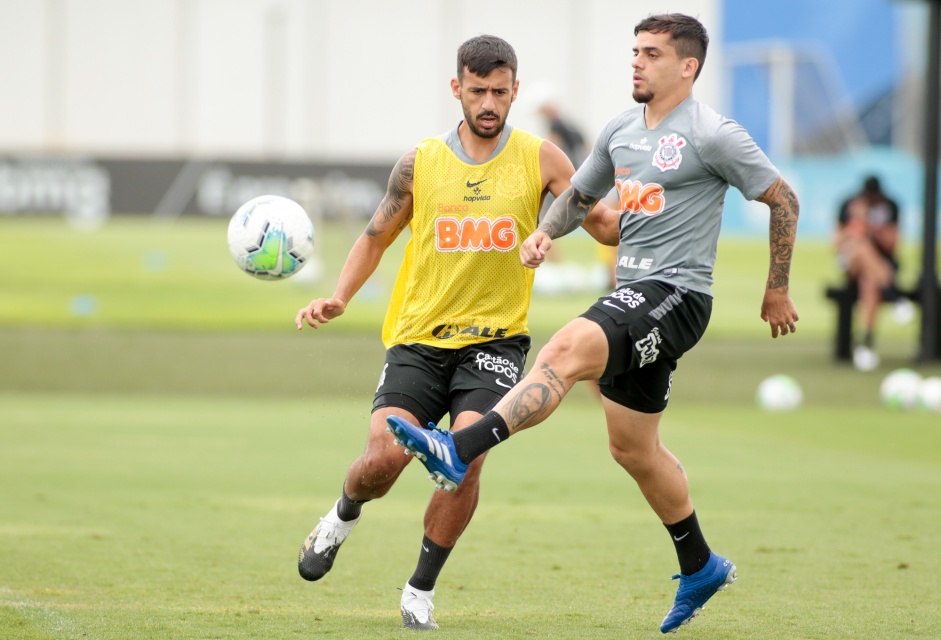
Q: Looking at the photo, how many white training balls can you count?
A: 4